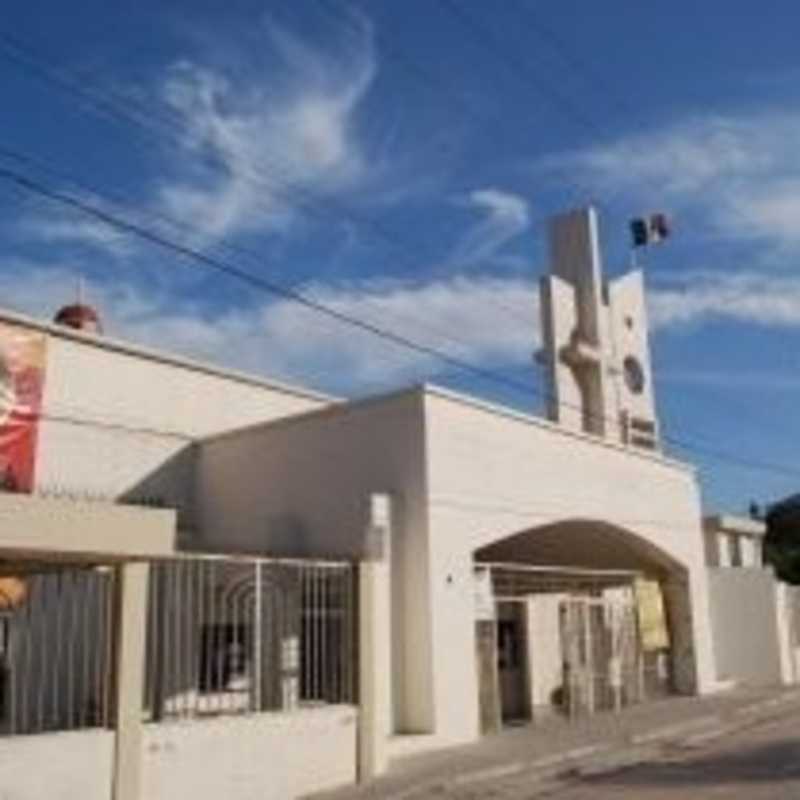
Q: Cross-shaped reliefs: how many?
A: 1